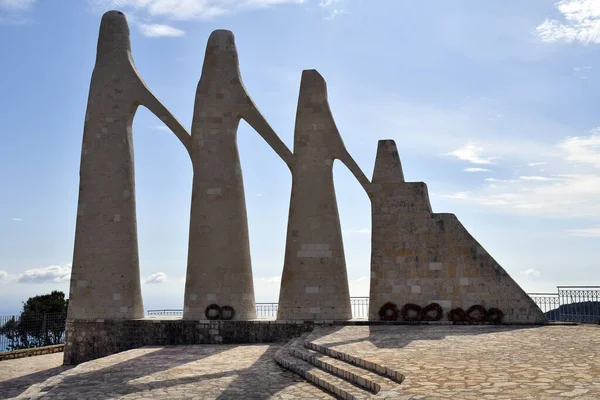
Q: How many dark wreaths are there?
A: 8